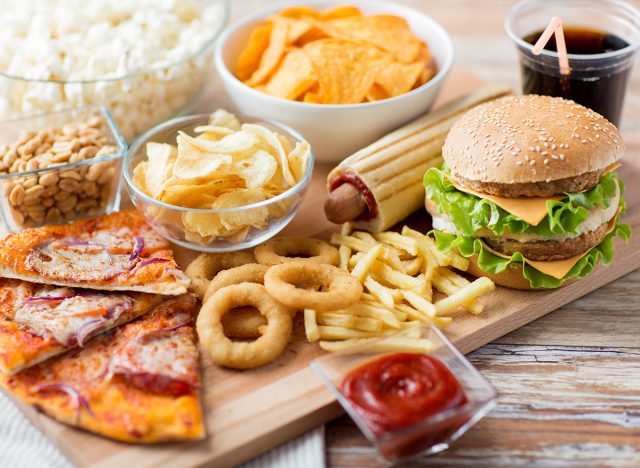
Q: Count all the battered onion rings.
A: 5